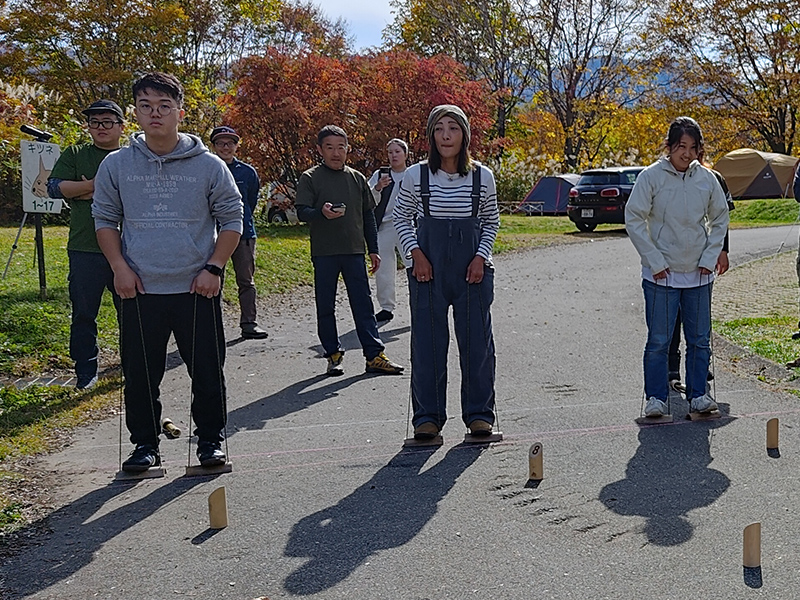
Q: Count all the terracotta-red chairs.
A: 0